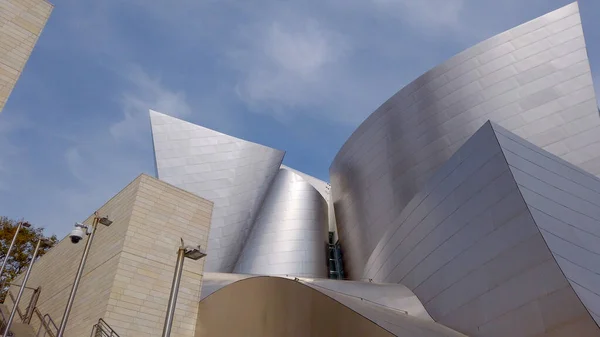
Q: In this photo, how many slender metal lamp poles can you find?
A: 4